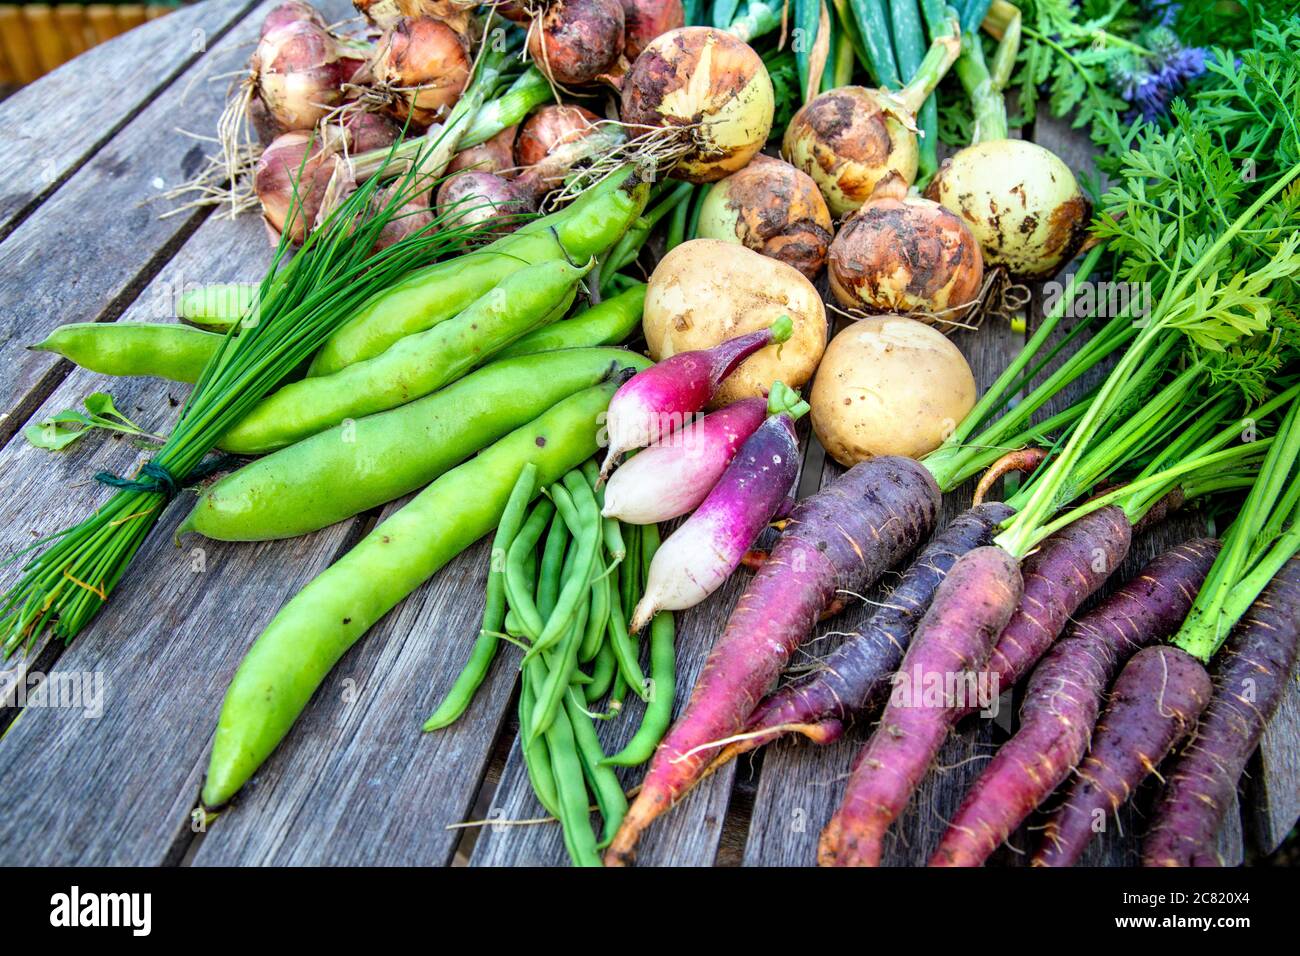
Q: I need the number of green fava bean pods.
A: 7